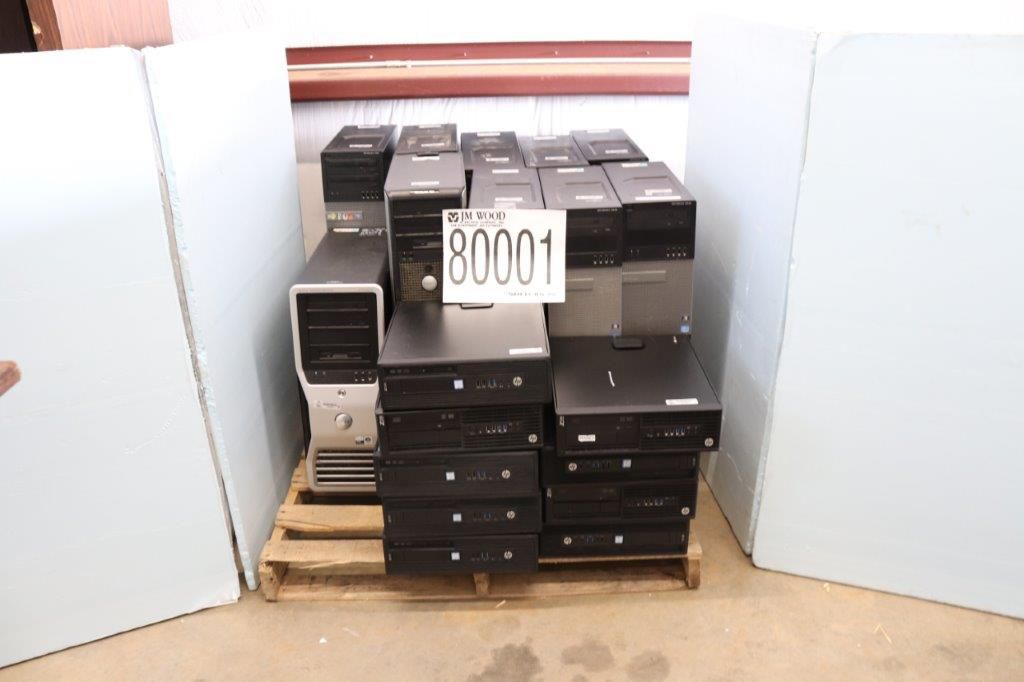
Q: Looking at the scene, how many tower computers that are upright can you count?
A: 10